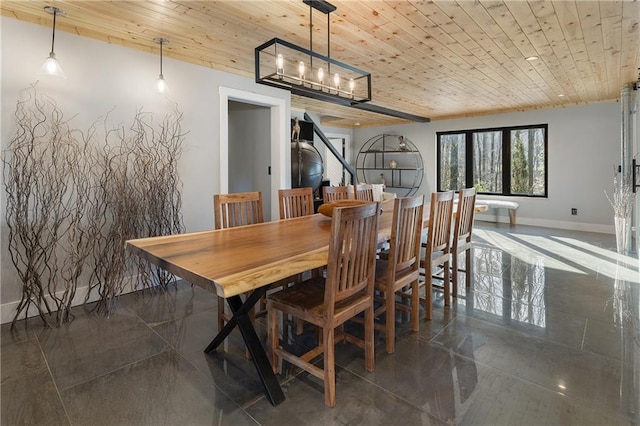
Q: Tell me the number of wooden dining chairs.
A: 8